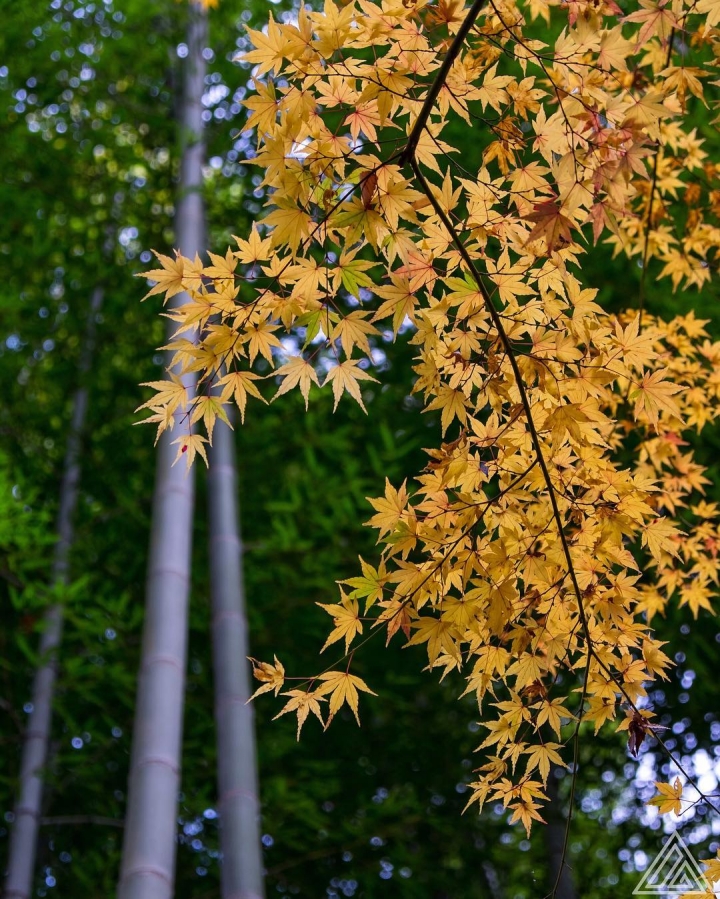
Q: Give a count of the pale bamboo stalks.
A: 3